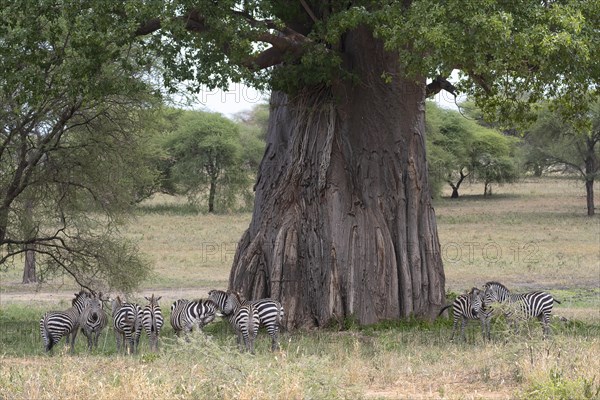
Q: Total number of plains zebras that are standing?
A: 9